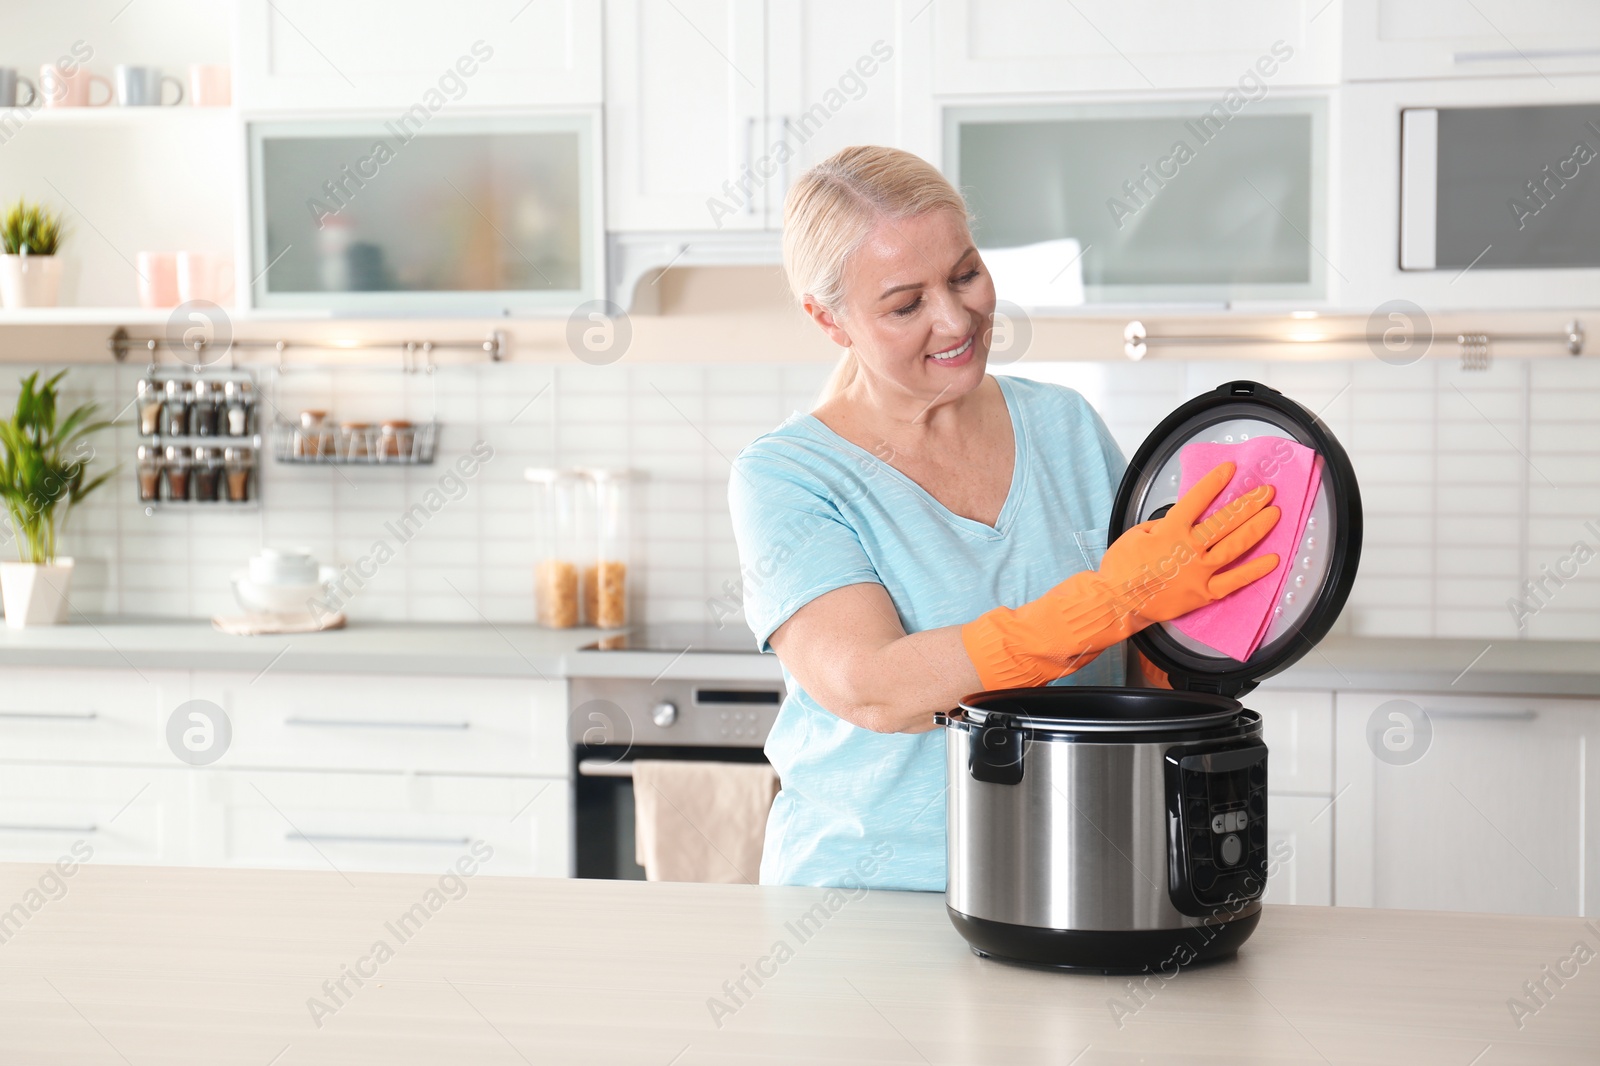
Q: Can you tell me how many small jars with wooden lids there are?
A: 3